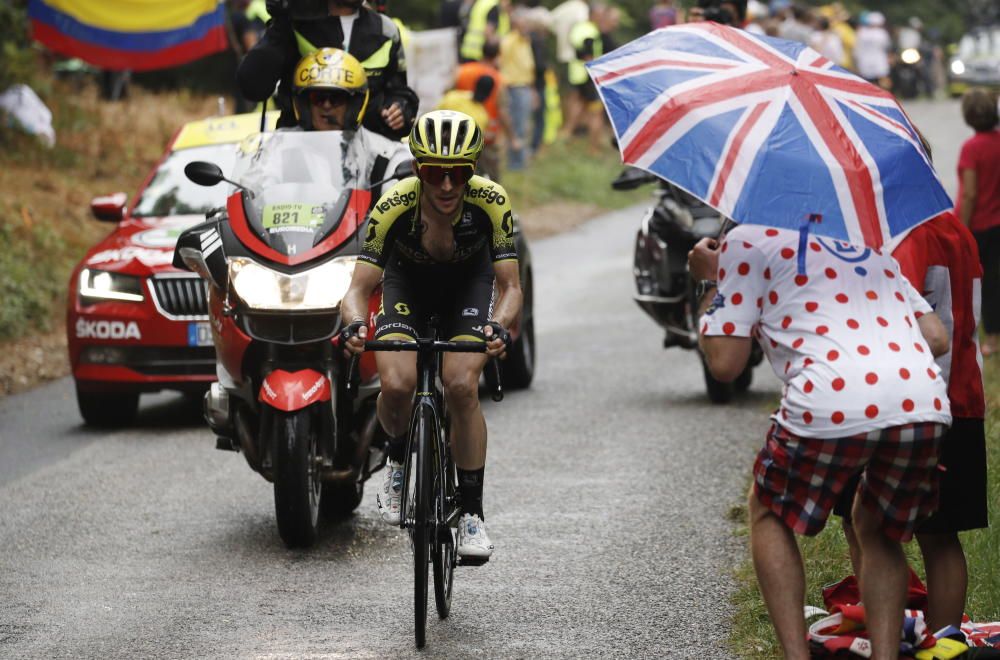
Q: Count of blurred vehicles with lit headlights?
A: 2